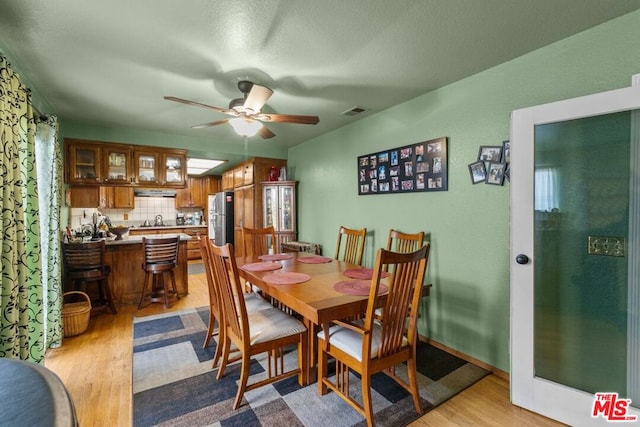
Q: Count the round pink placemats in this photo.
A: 6